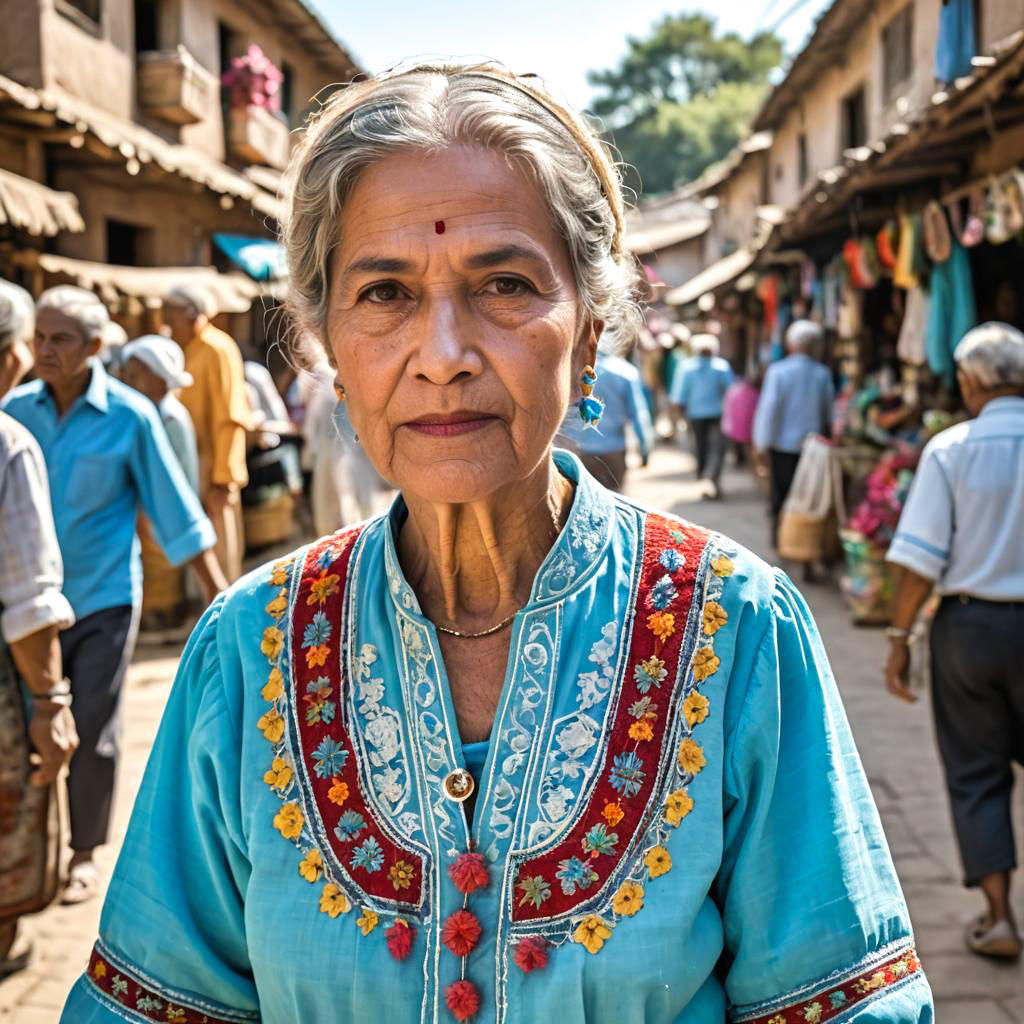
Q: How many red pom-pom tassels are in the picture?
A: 5